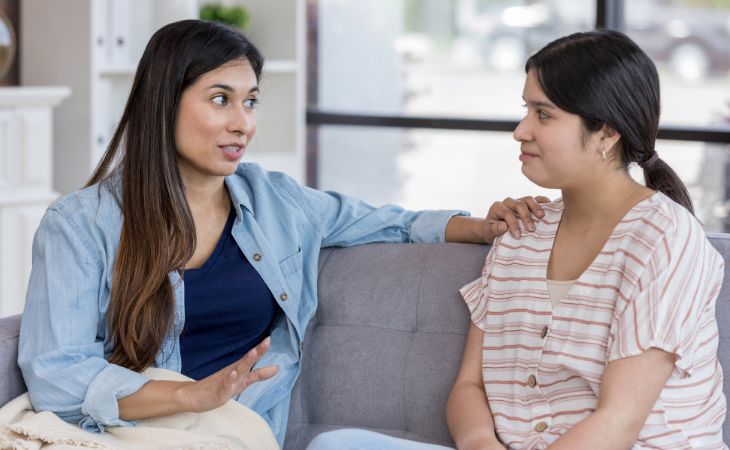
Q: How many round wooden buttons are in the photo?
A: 3